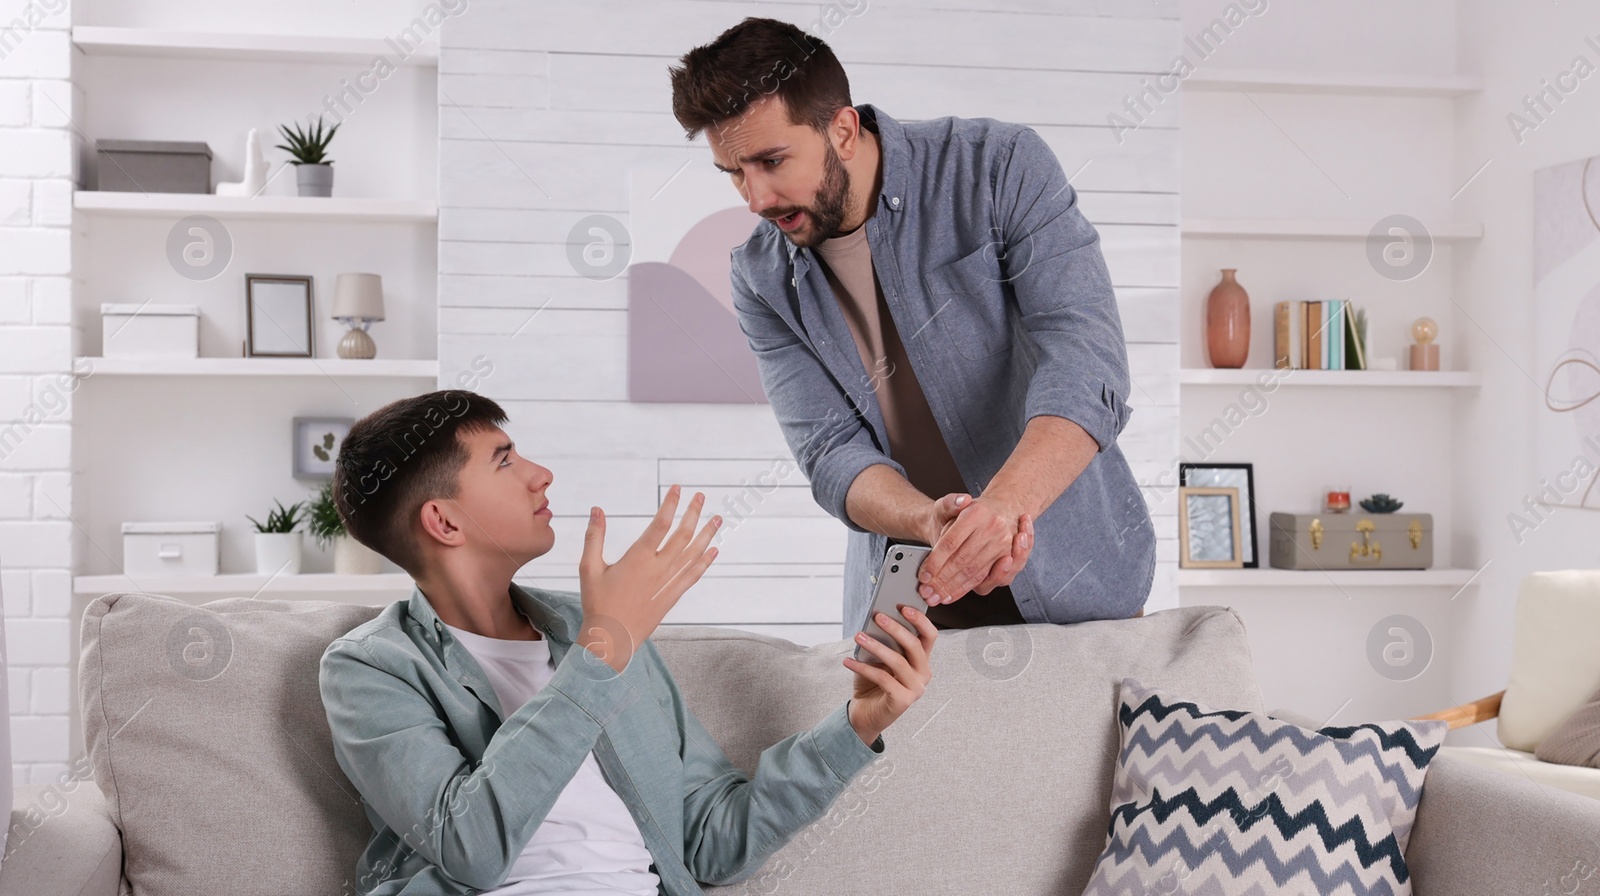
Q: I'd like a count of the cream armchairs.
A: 1